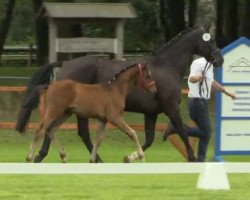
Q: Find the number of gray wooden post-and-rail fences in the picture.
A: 1